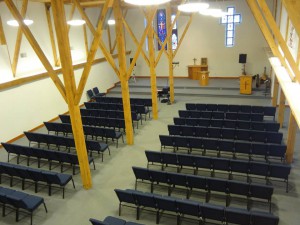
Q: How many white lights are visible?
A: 7